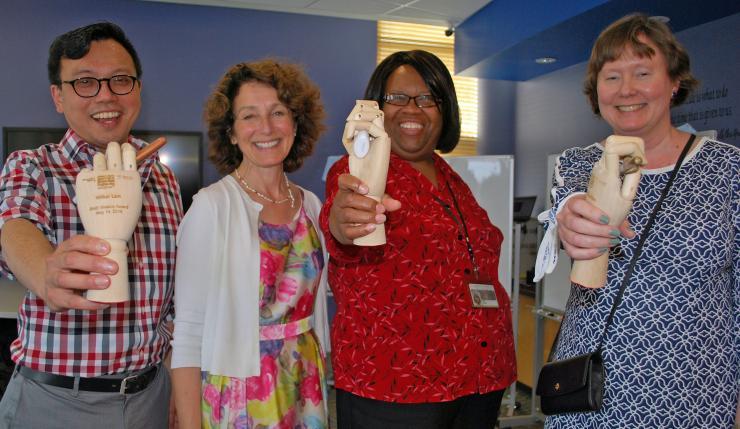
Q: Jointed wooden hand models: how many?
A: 3